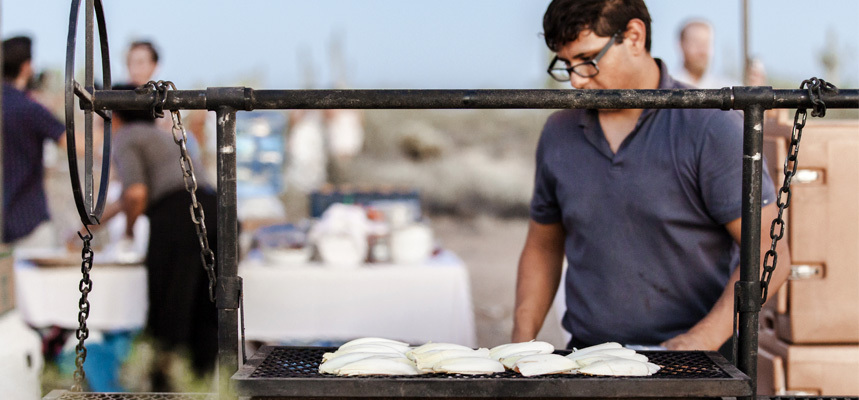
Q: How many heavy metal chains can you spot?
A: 3